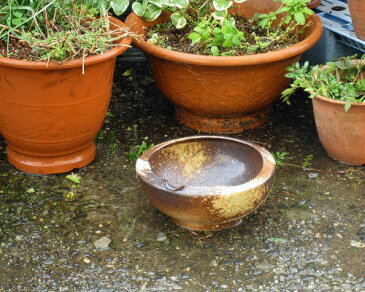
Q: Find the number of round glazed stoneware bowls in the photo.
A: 1